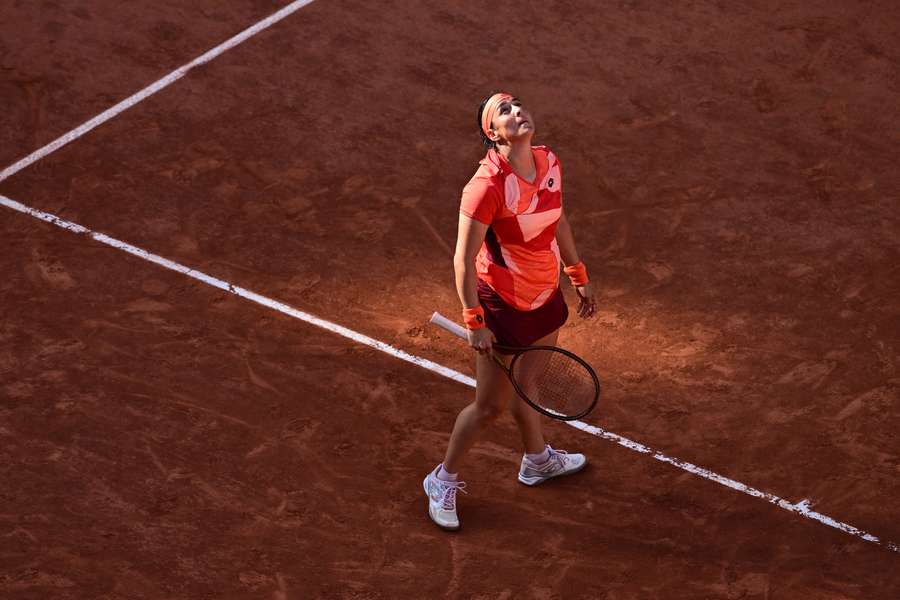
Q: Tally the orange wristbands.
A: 2